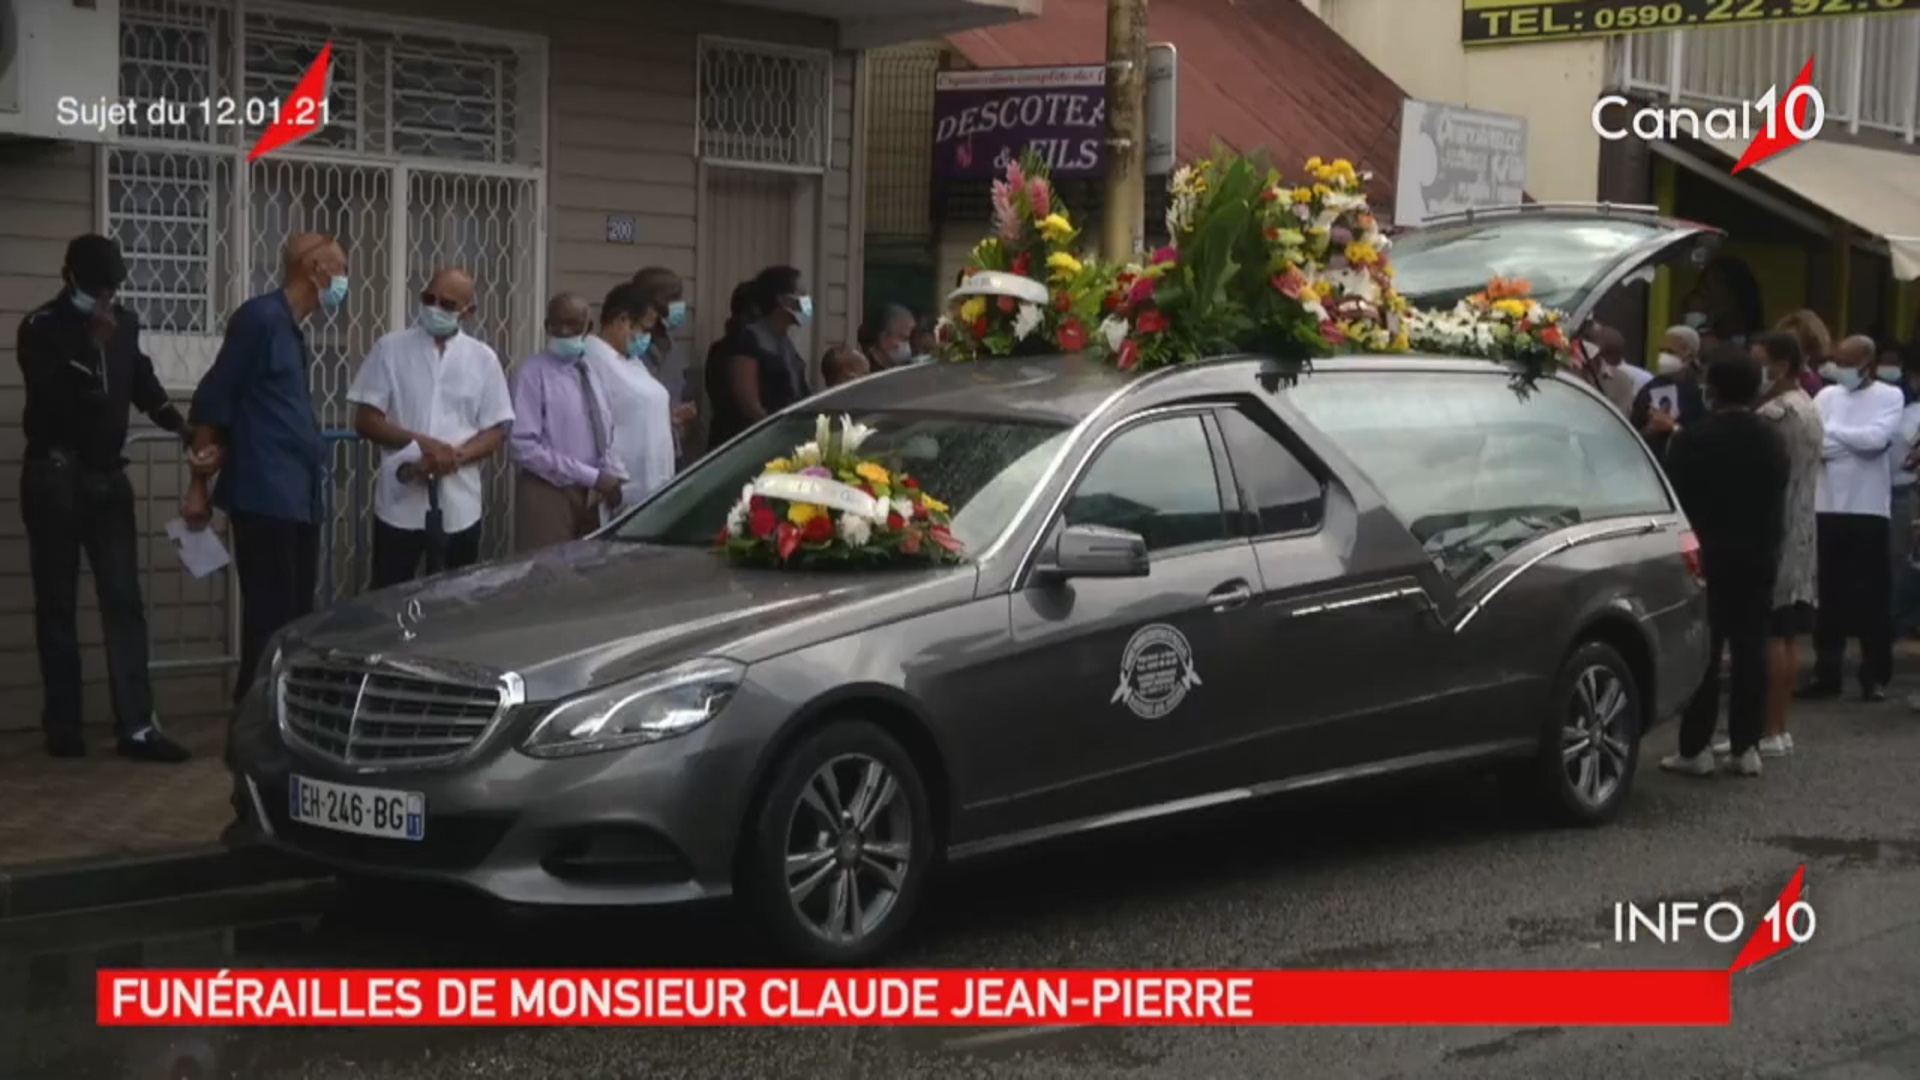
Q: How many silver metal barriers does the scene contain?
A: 1